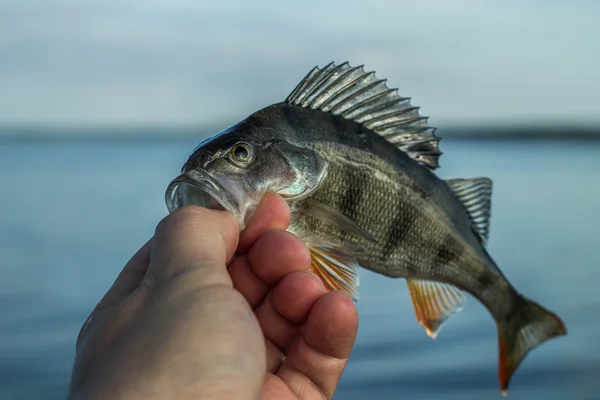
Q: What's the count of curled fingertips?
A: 4